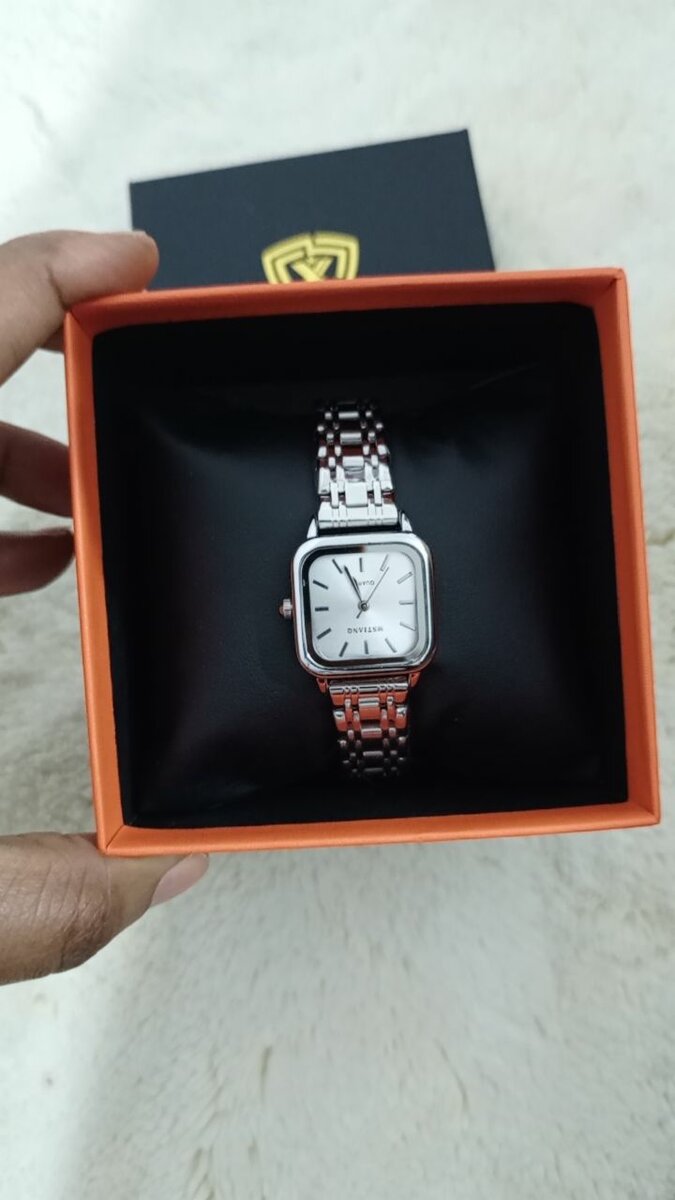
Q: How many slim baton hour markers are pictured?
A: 12